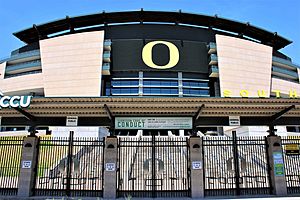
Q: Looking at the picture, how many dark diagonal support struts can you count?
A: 4